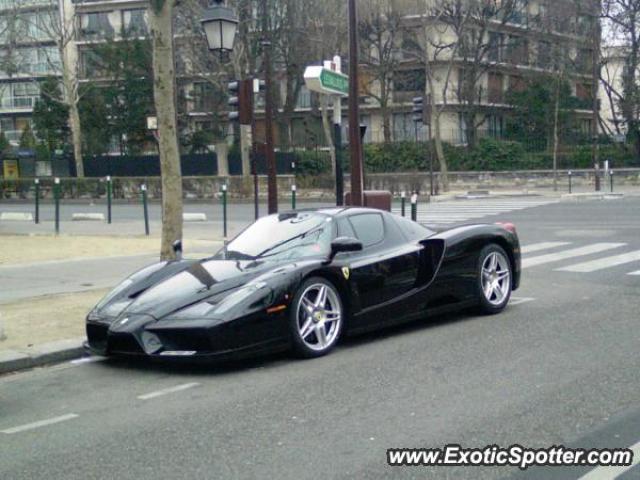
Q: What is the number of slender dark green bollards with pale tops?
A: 10